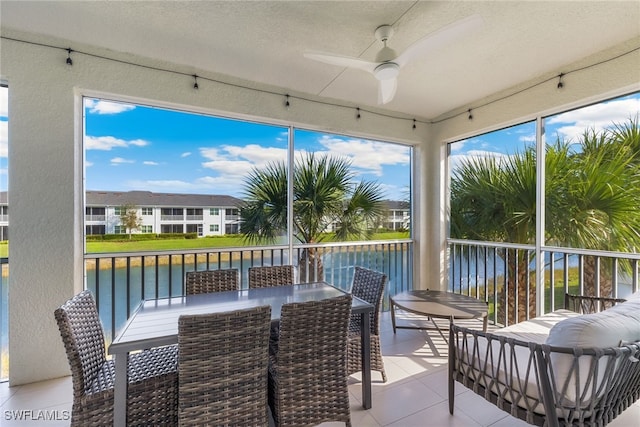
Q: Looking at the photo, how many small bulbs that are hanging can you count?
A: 7